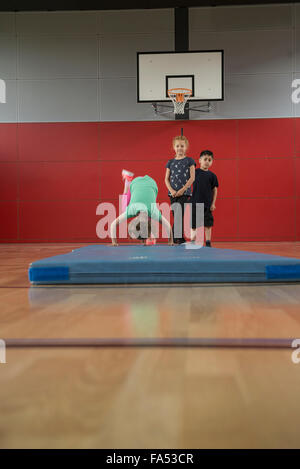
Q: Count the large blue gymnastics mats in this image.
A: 1